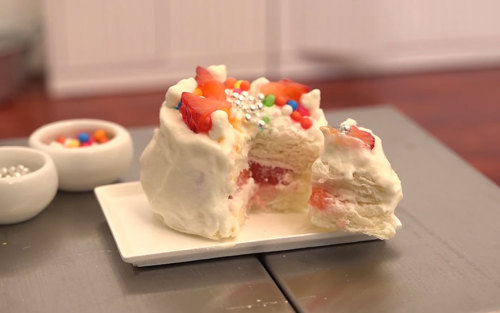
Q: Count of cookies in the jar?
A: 0